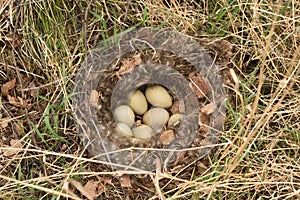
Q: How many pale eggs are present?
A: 7